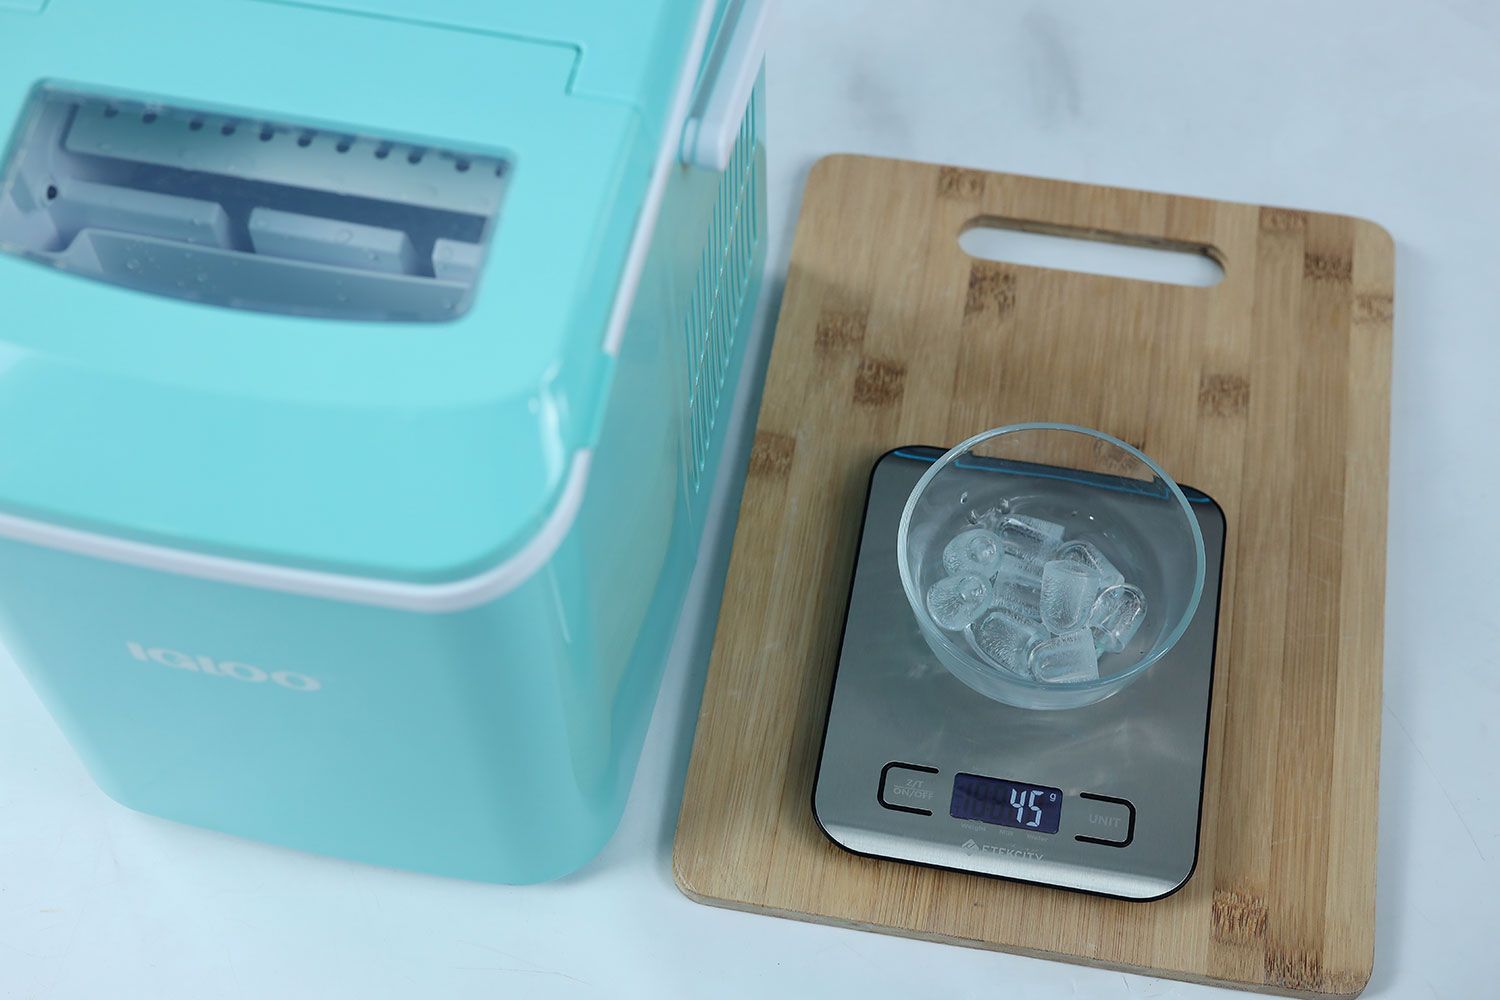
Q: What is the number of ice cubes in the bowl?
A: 9